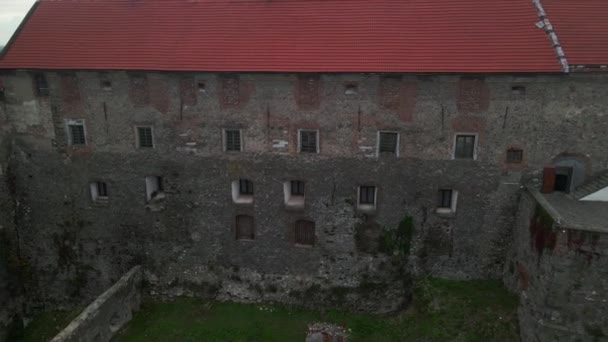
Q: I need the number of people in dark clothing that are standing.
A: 0